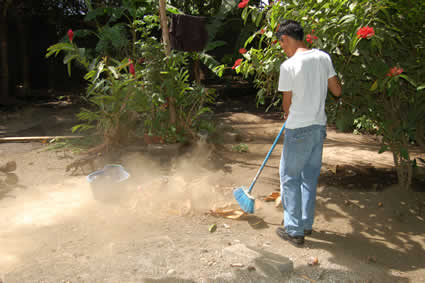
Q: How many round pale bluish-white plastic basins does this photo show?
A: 1